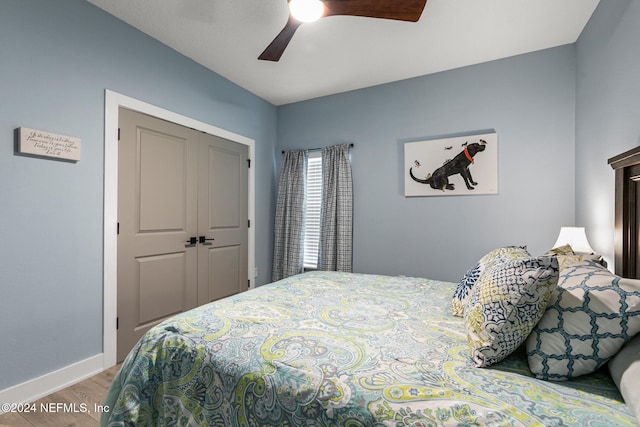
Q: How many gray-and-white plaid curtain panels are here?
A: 2